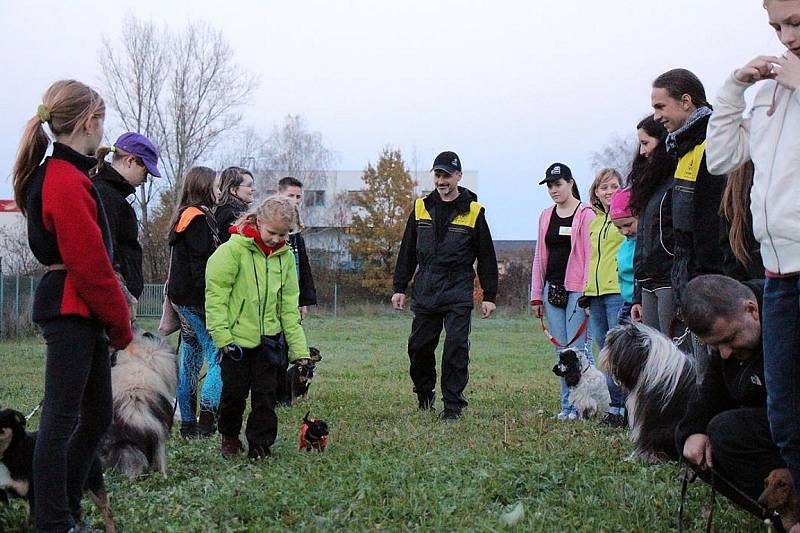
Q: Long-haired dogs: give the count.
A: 3